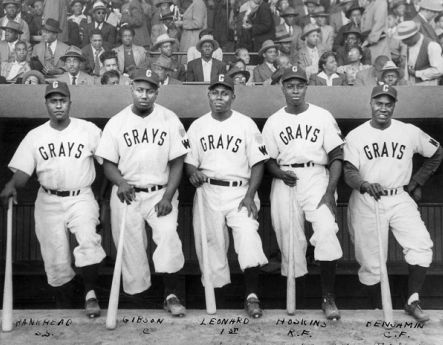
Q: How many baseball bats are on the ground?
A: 5